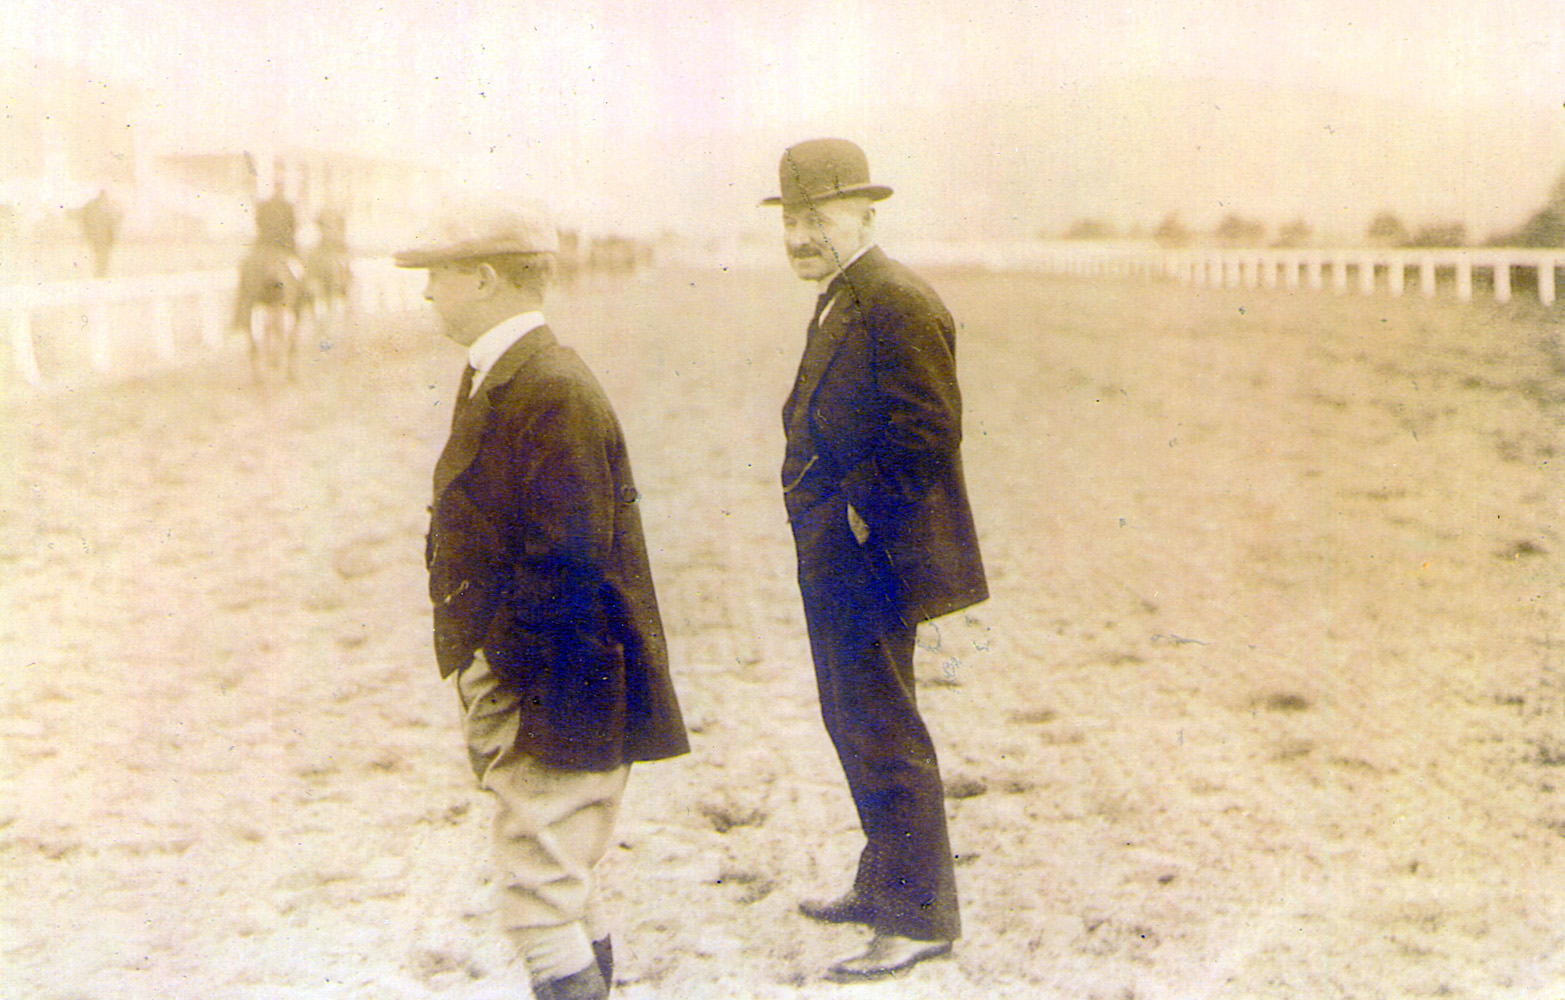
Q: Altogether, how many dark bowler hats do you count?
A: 1